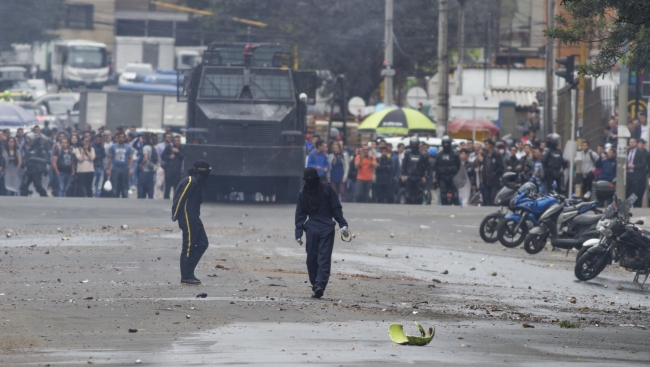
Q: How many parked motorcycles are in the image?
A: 5